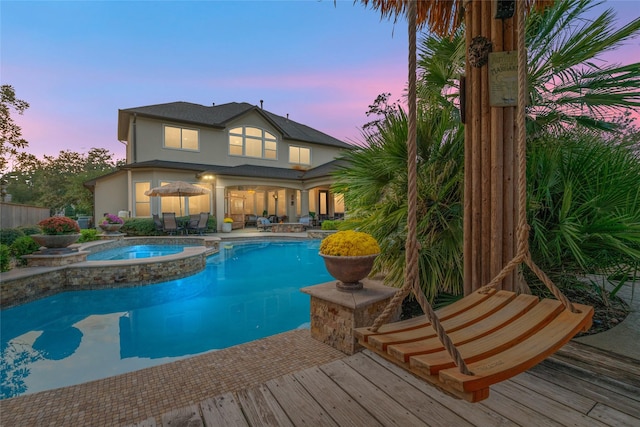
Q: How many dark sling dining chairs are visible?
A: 4